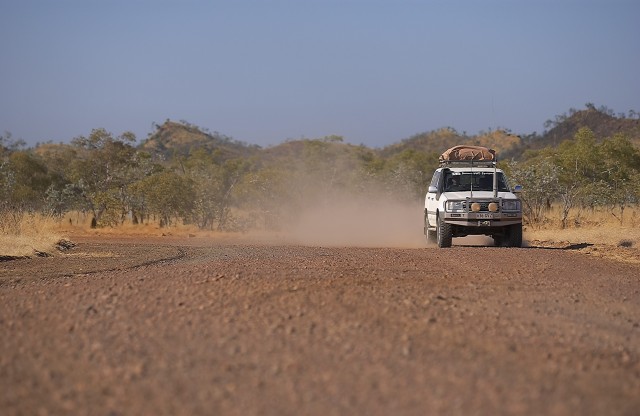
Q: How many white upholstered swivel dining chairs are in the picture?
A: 0